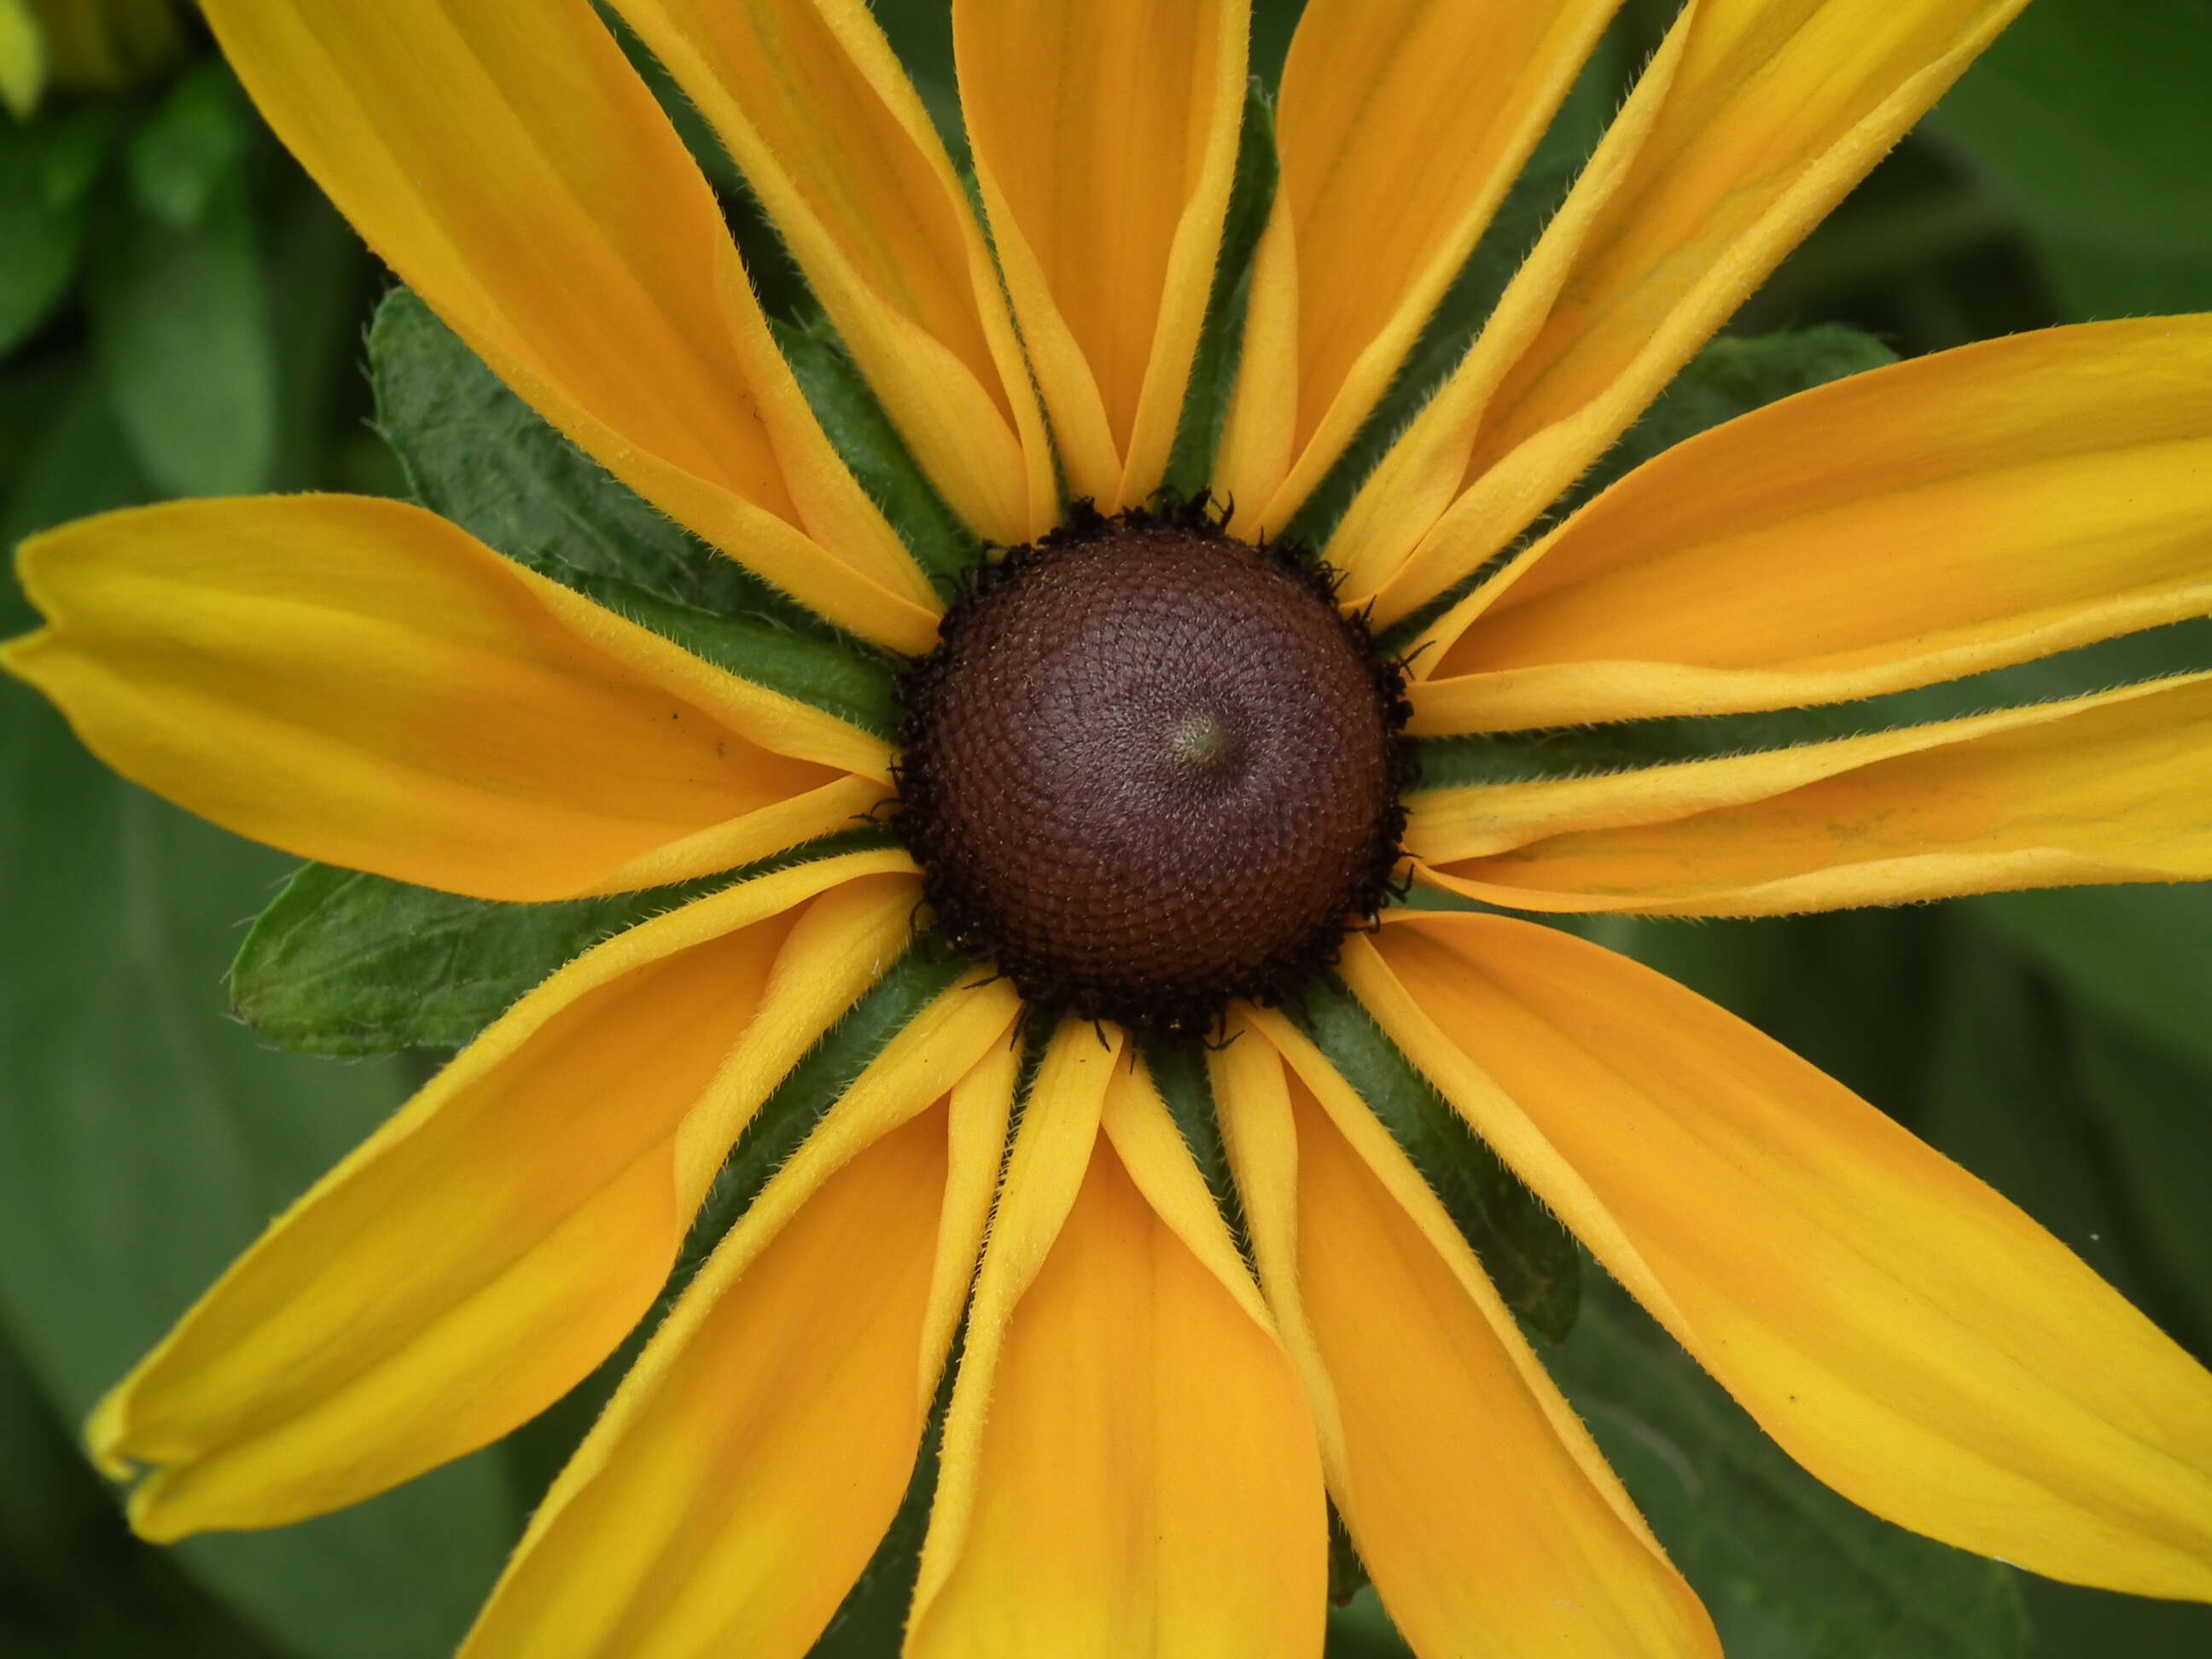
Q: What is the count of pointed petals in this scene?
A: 13